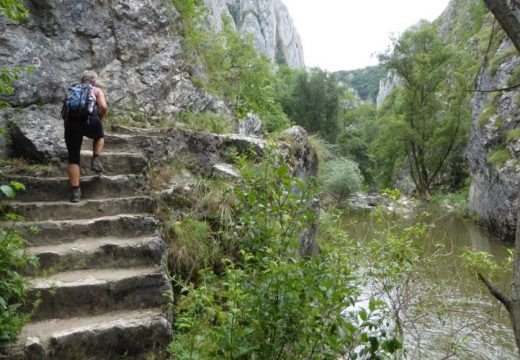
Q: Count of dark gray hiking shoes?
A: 2